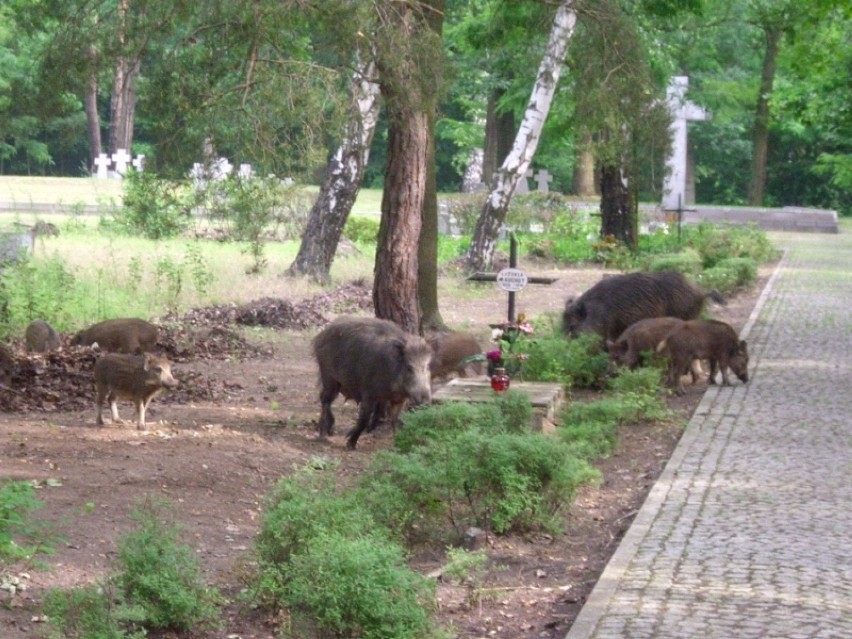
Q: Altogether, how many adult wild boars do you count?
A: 2